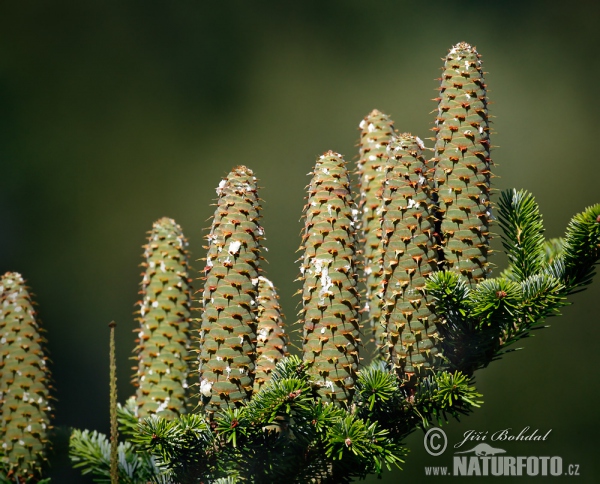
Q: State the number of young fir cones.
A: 8